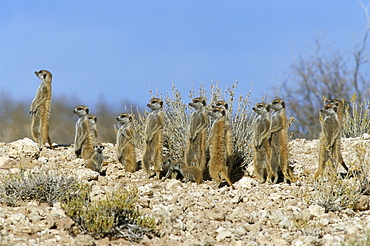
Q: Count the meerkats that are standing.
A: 12